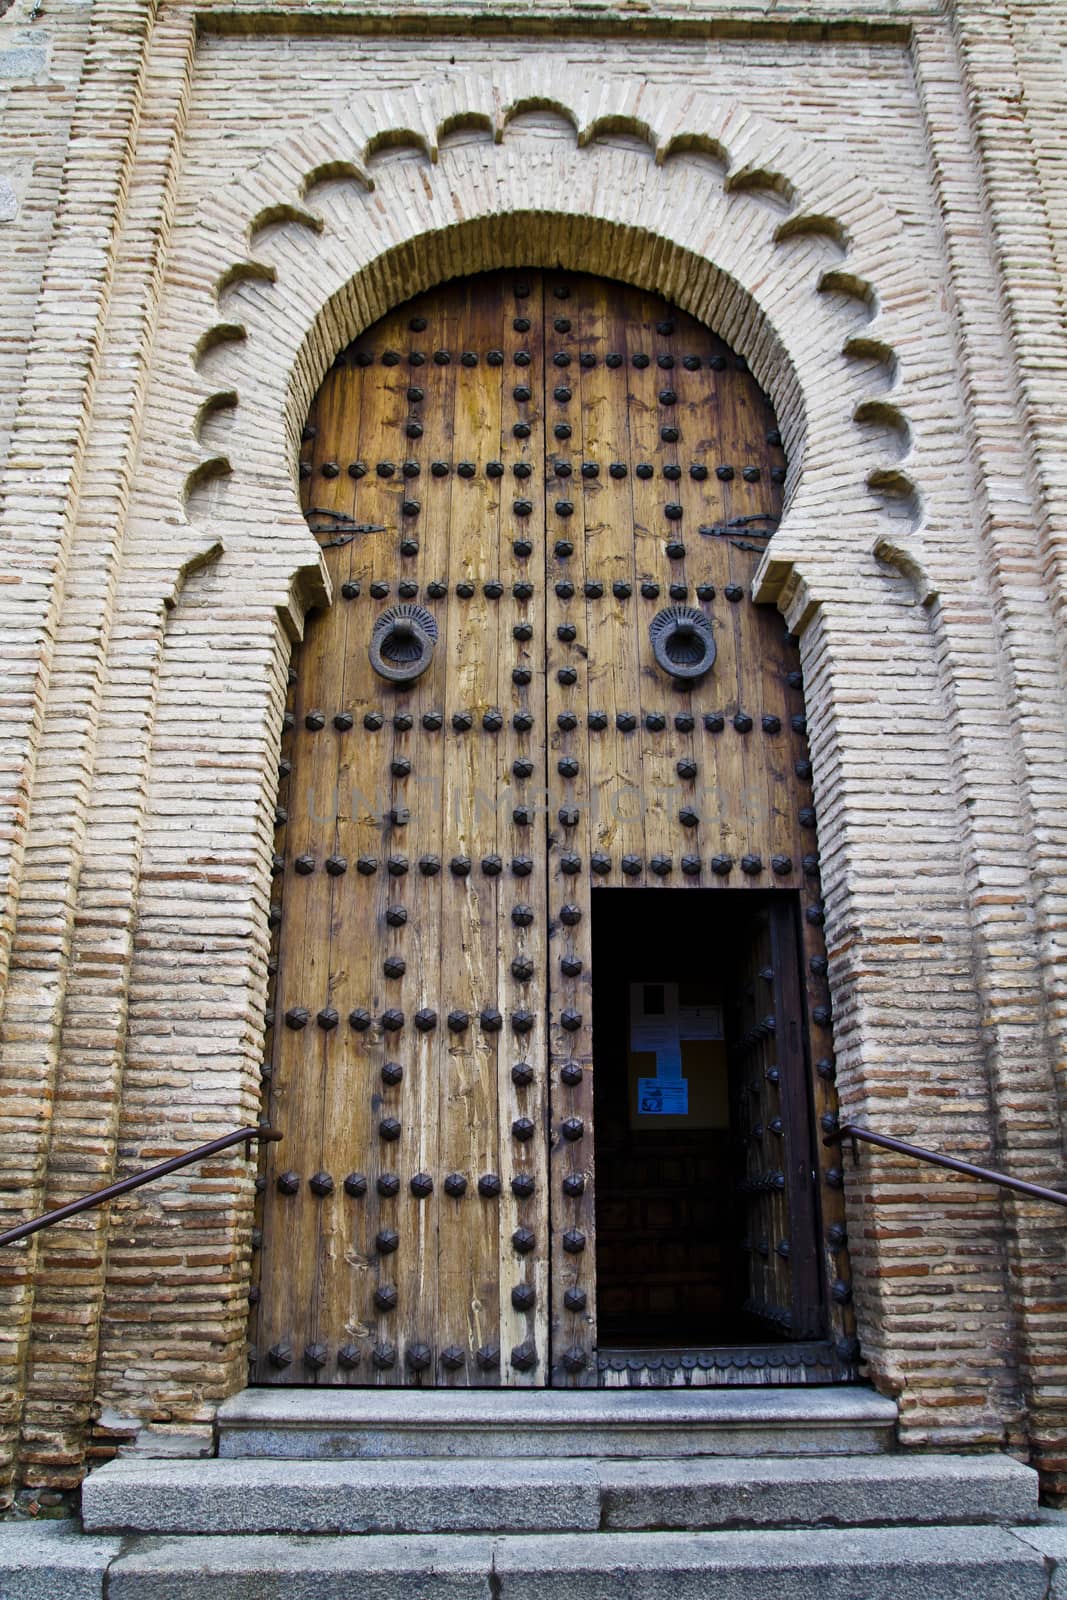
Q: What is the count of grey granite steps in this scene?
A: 3